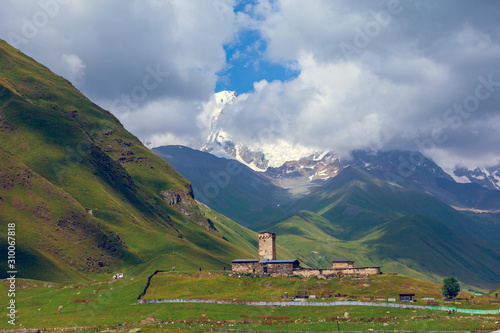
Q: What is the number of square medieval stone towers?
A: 1